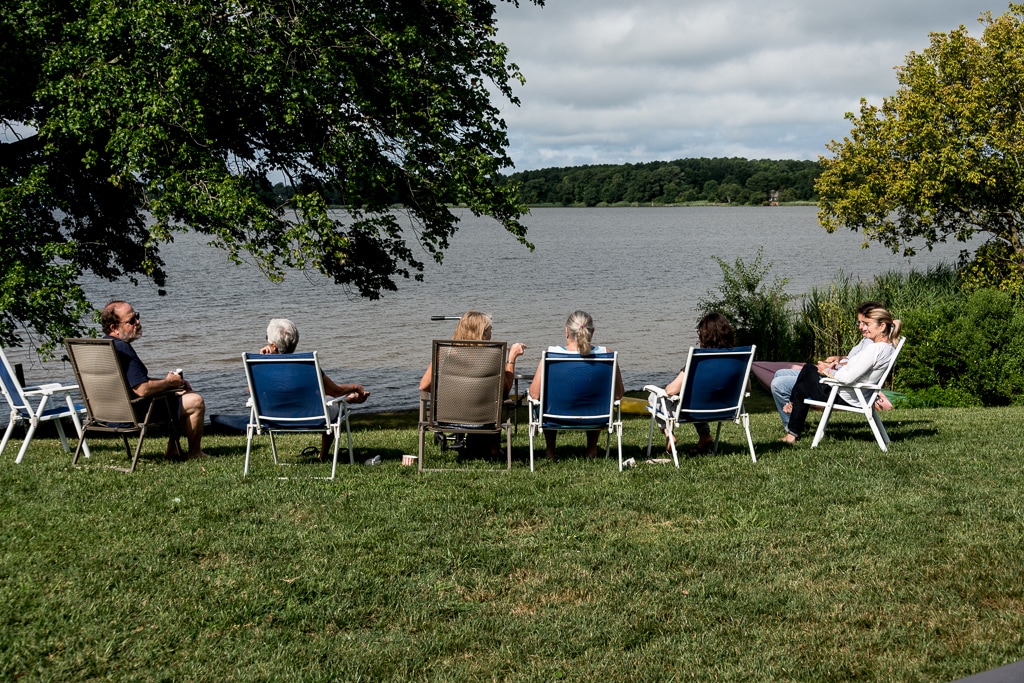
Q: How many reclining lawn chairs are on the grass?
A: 7